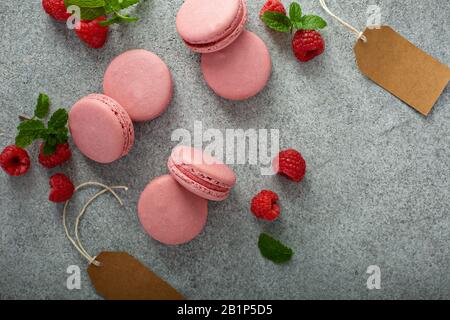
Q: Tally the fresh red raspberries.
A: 9